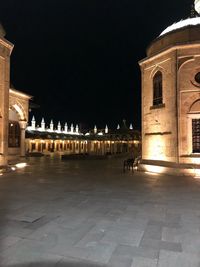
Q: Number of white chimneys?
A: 11